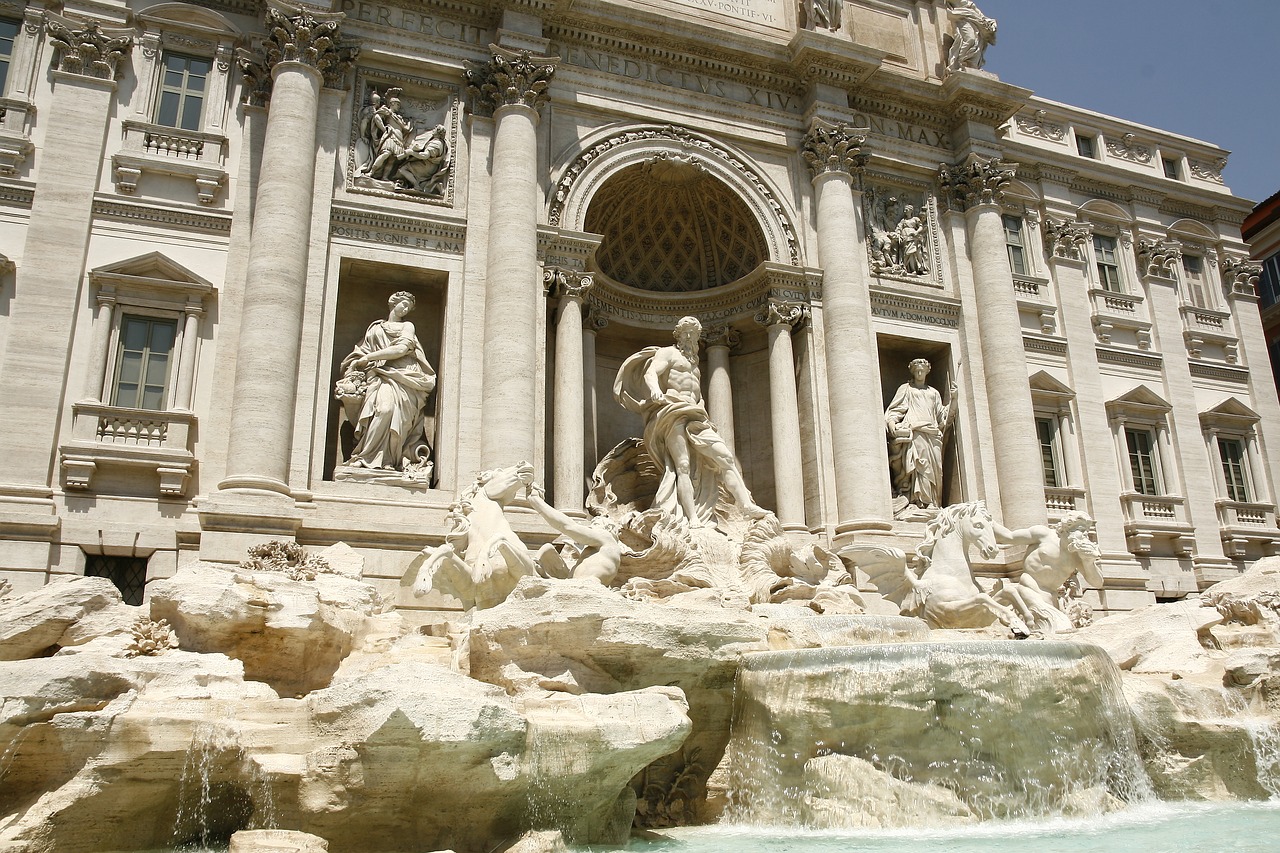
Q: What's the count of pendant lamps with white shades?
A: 0